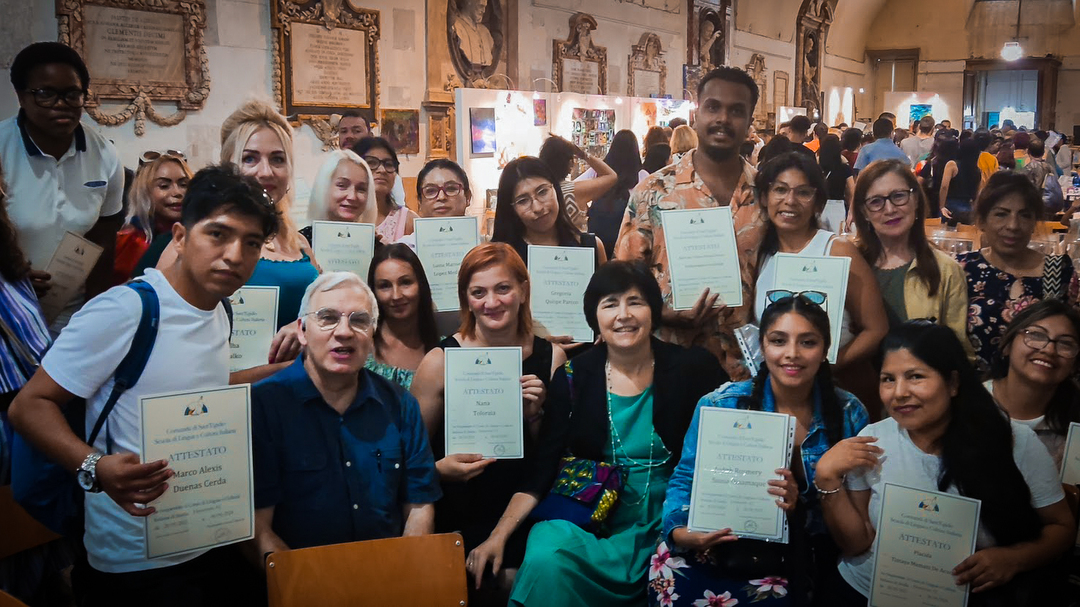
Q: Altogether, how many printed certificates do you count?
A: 12